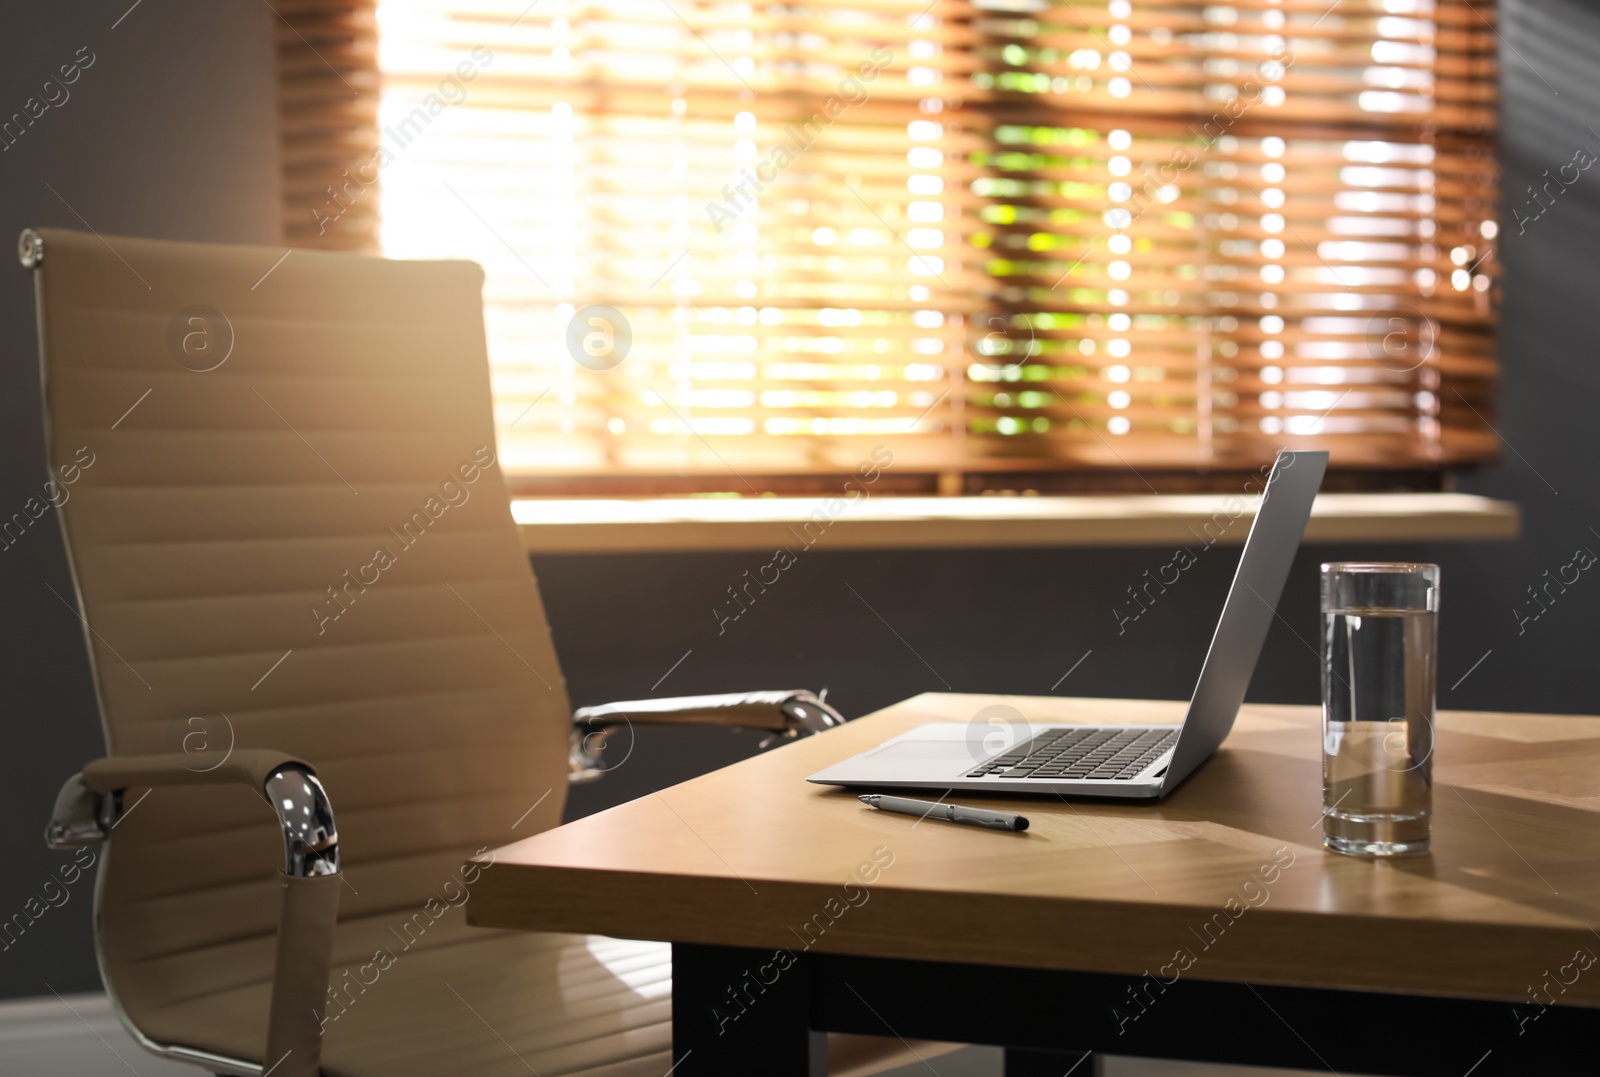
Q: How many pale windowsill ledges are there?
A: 1